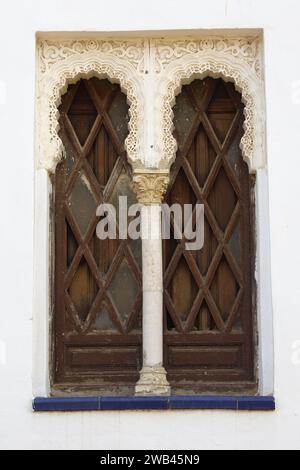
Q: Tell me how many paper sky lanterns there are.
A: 0